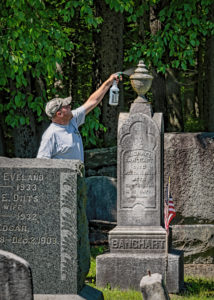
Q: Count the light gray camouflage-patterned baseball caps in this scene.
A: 1